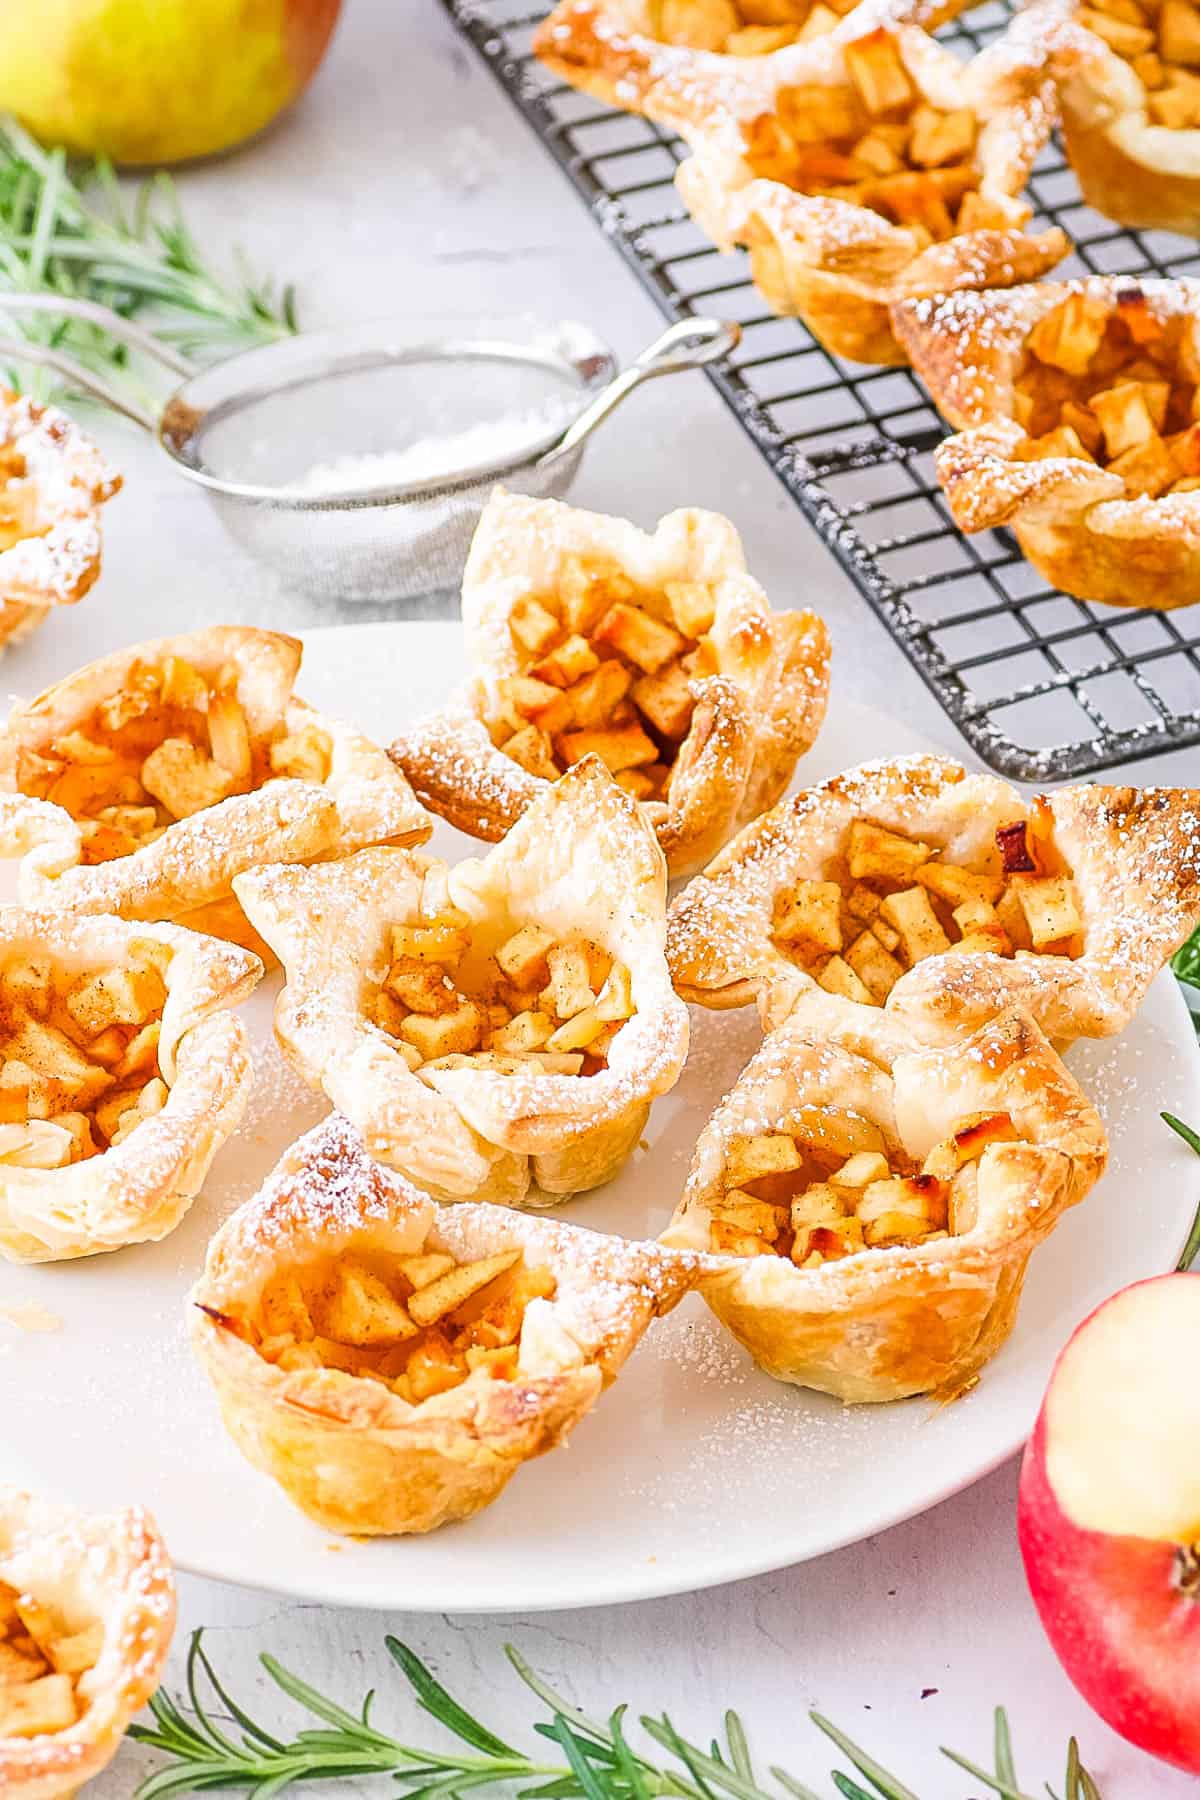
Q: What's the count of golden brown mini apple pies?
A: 13